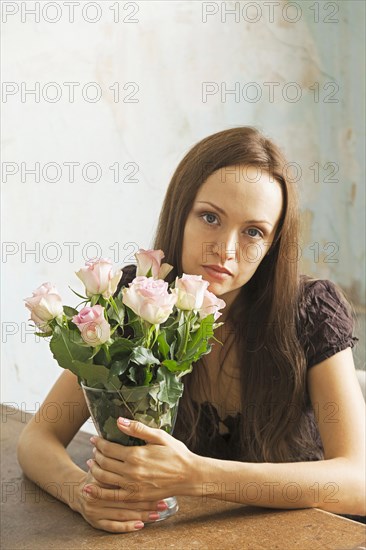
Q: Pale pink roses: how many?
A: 7